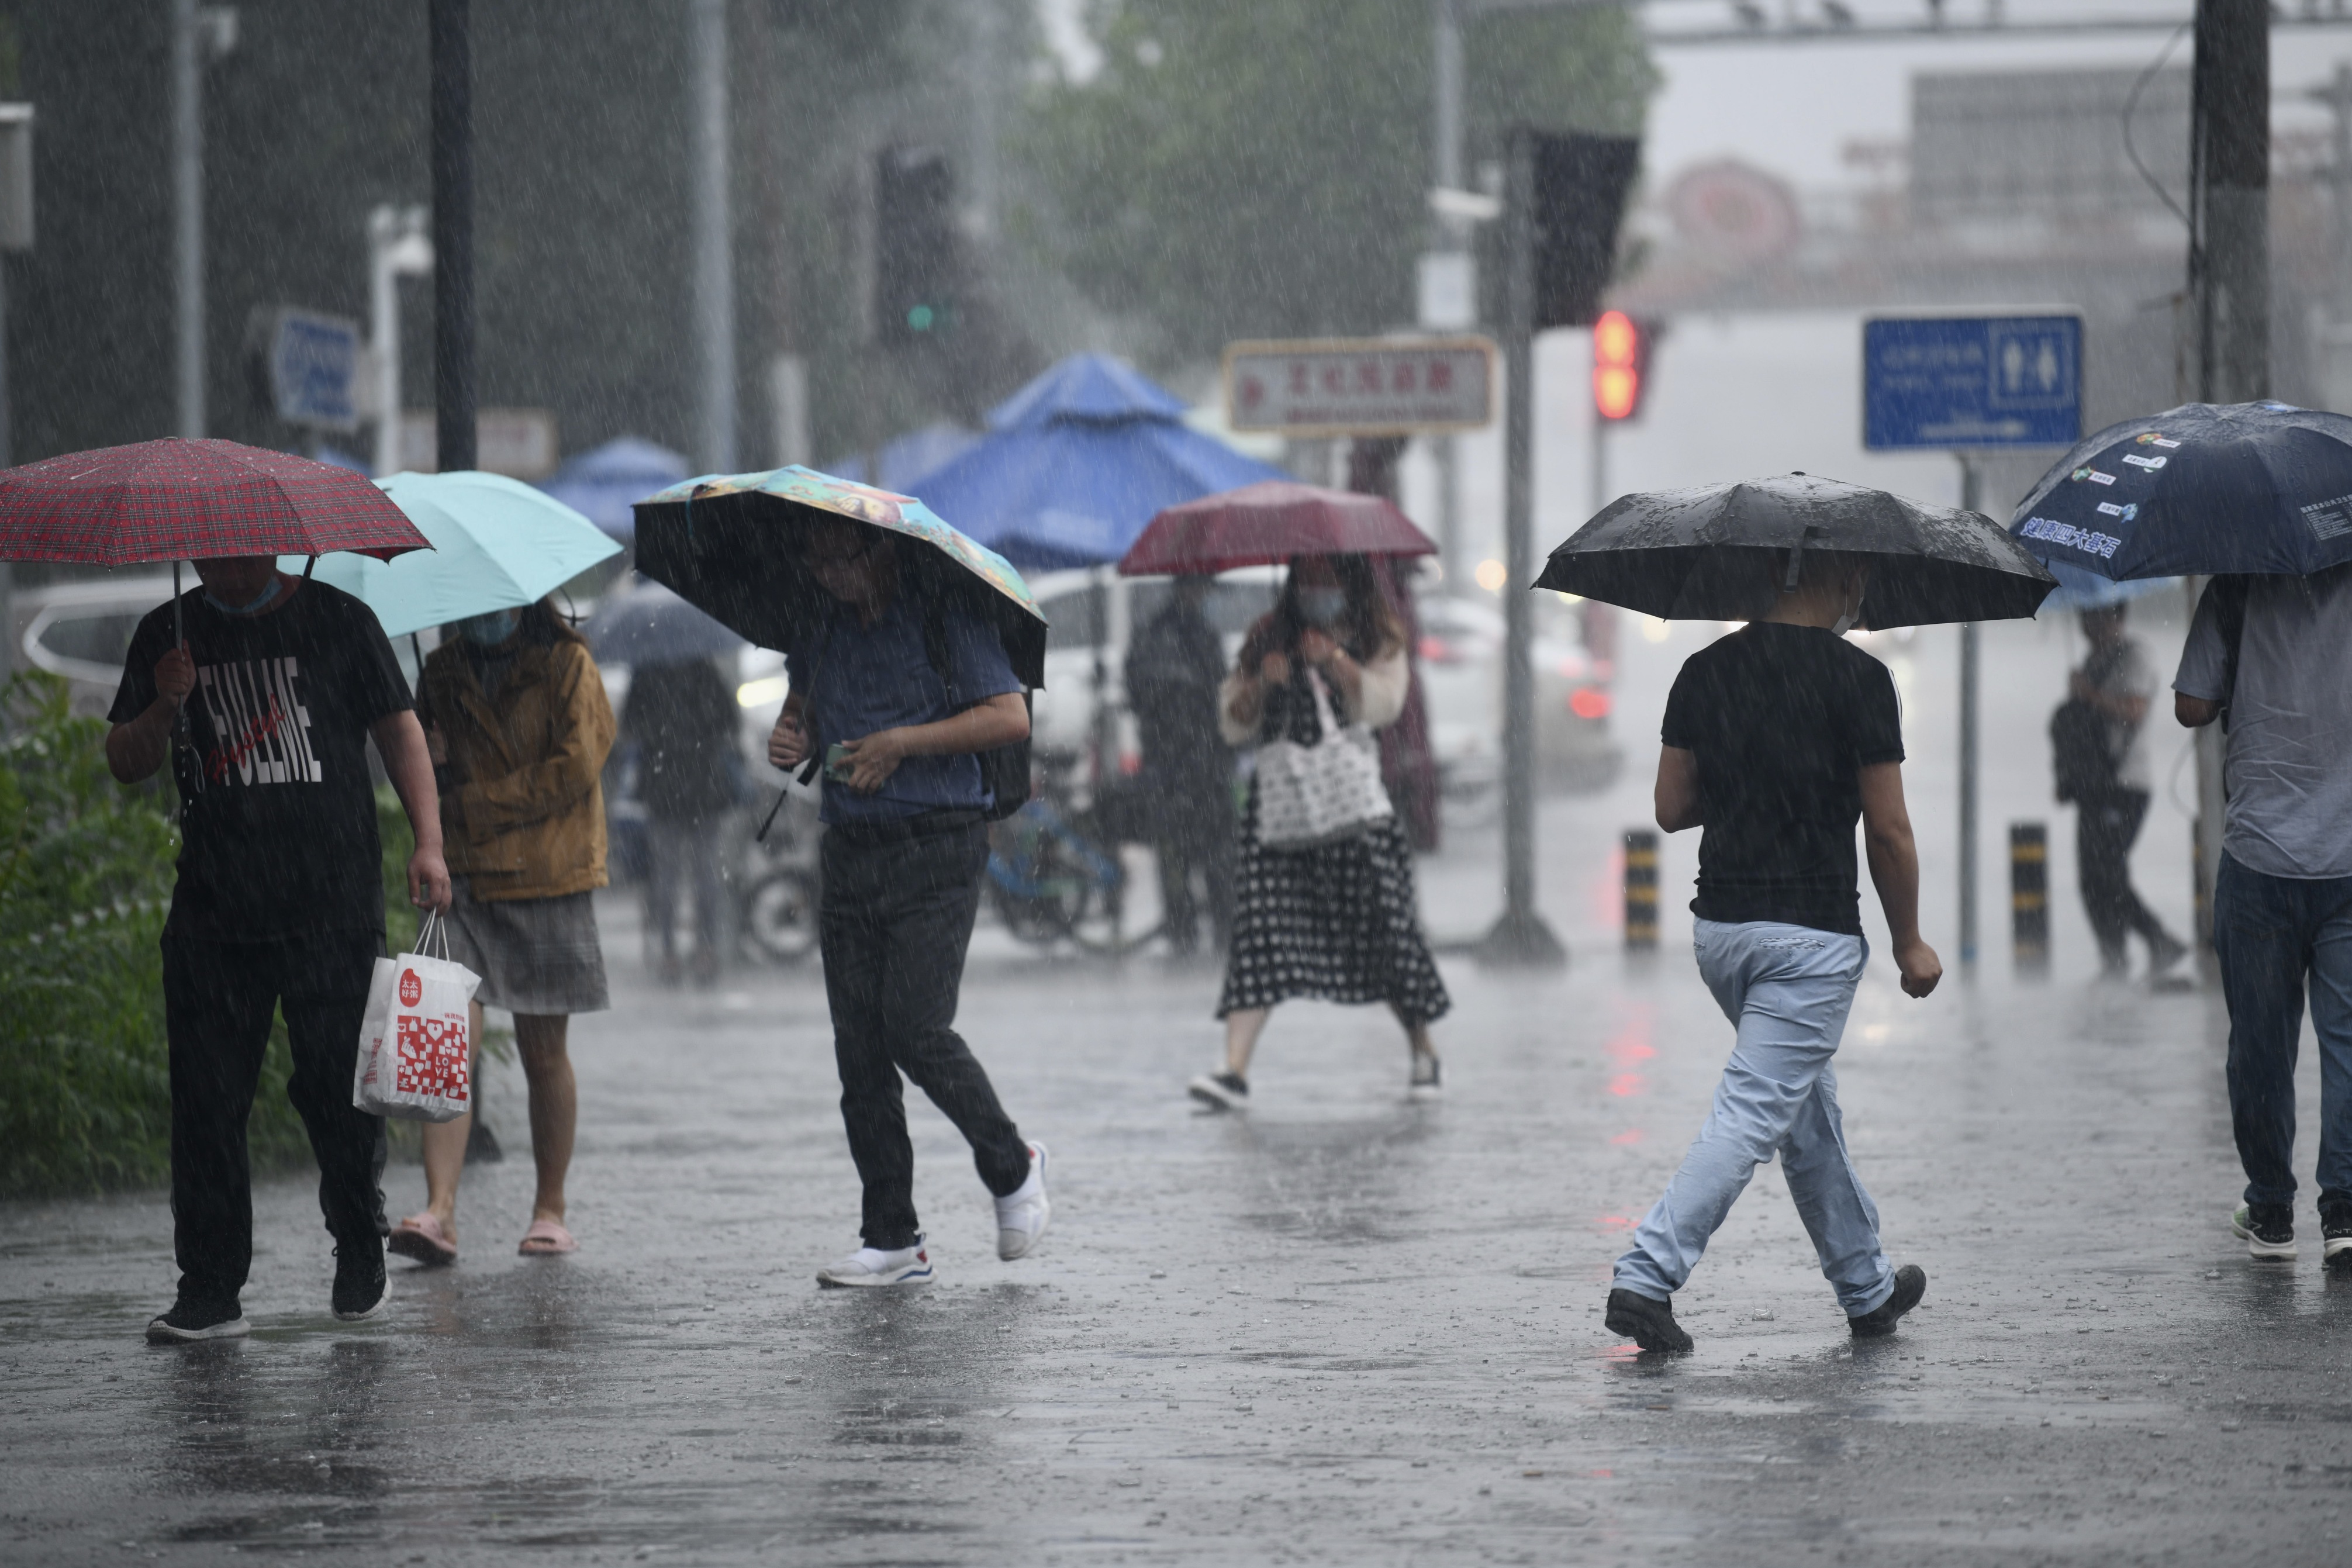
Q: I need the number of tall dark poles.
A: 2